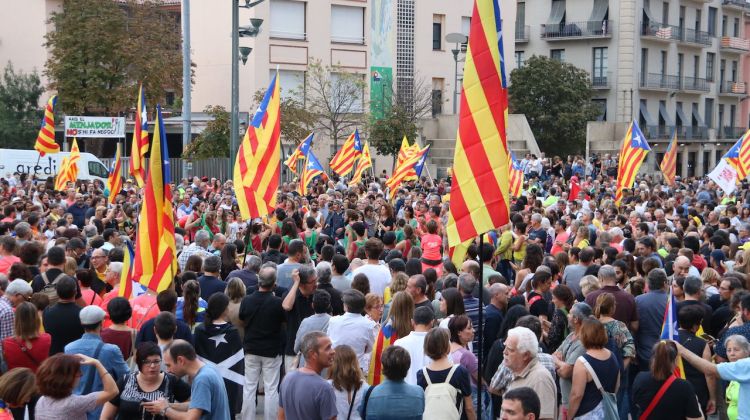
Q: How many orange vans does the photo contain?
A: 0